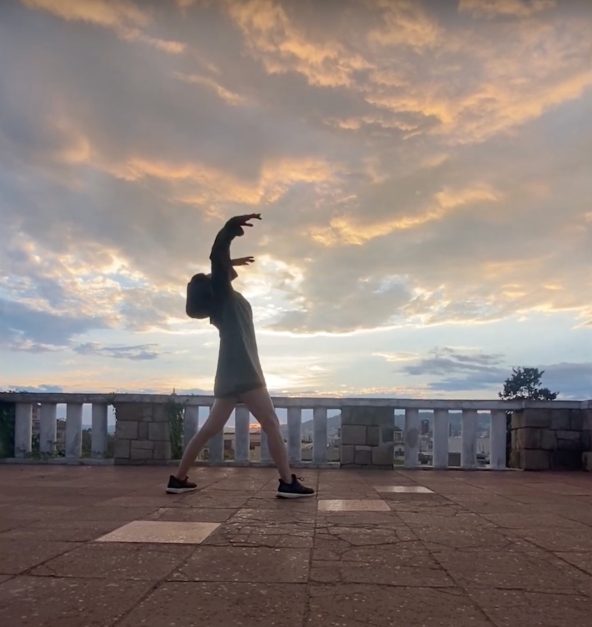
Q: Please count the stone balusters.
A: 14